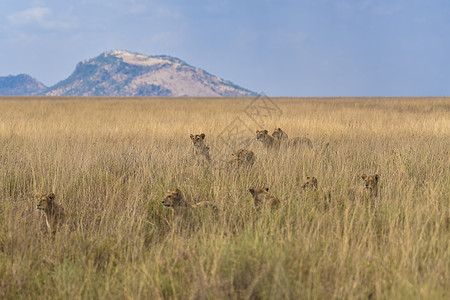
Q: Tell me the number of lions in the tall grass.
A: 9